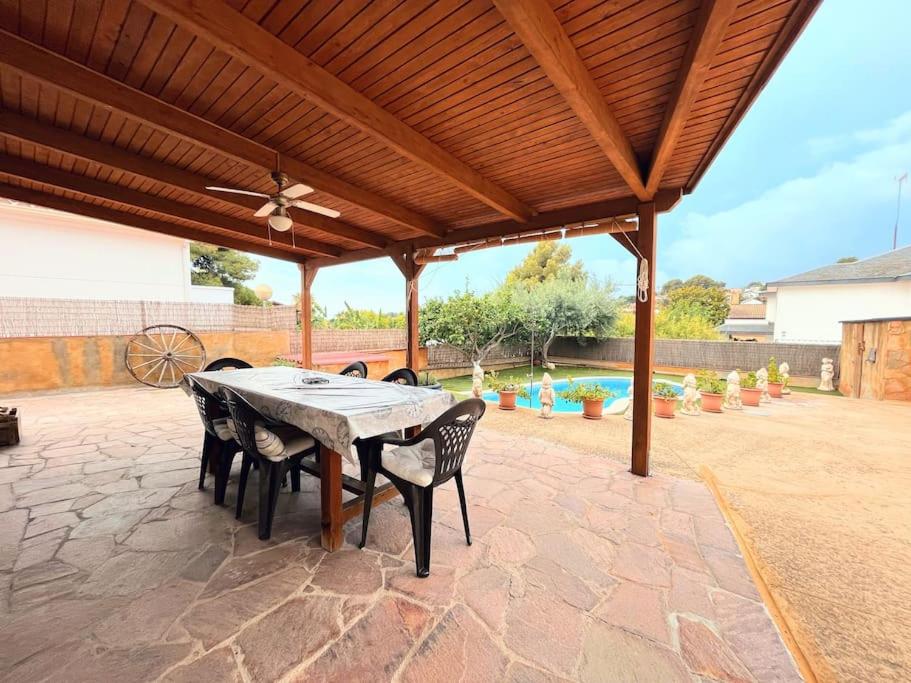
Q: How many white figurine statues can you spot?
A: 8